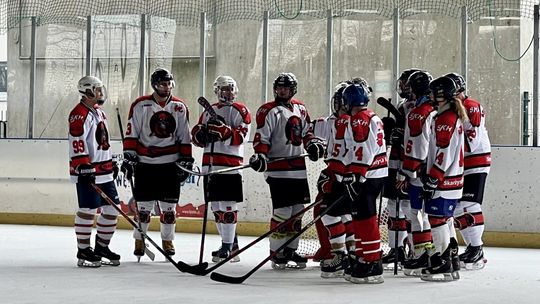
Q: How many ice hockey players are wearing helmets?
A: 11